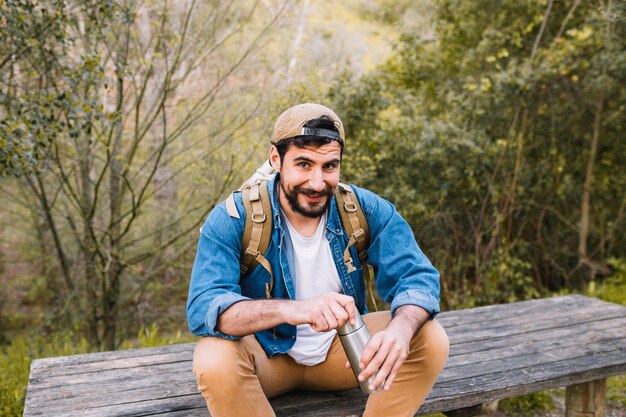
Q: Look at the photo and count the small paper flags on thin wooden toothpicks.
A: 0